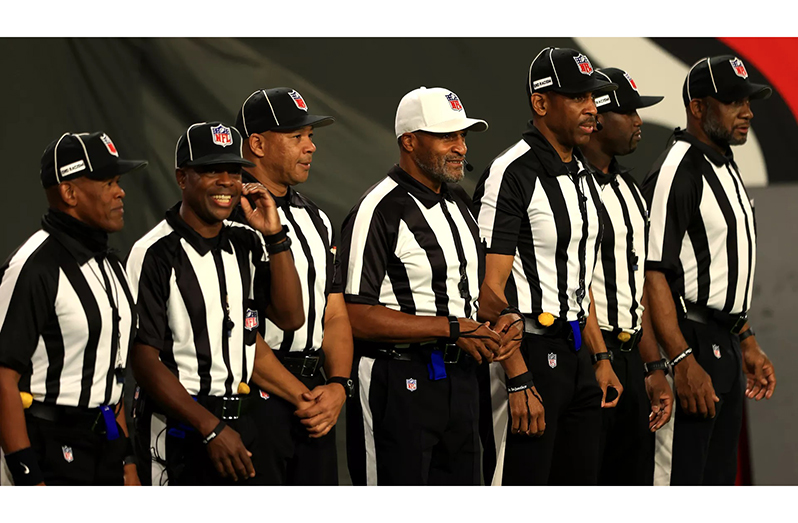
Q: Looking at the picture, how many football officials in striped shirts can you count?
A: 7